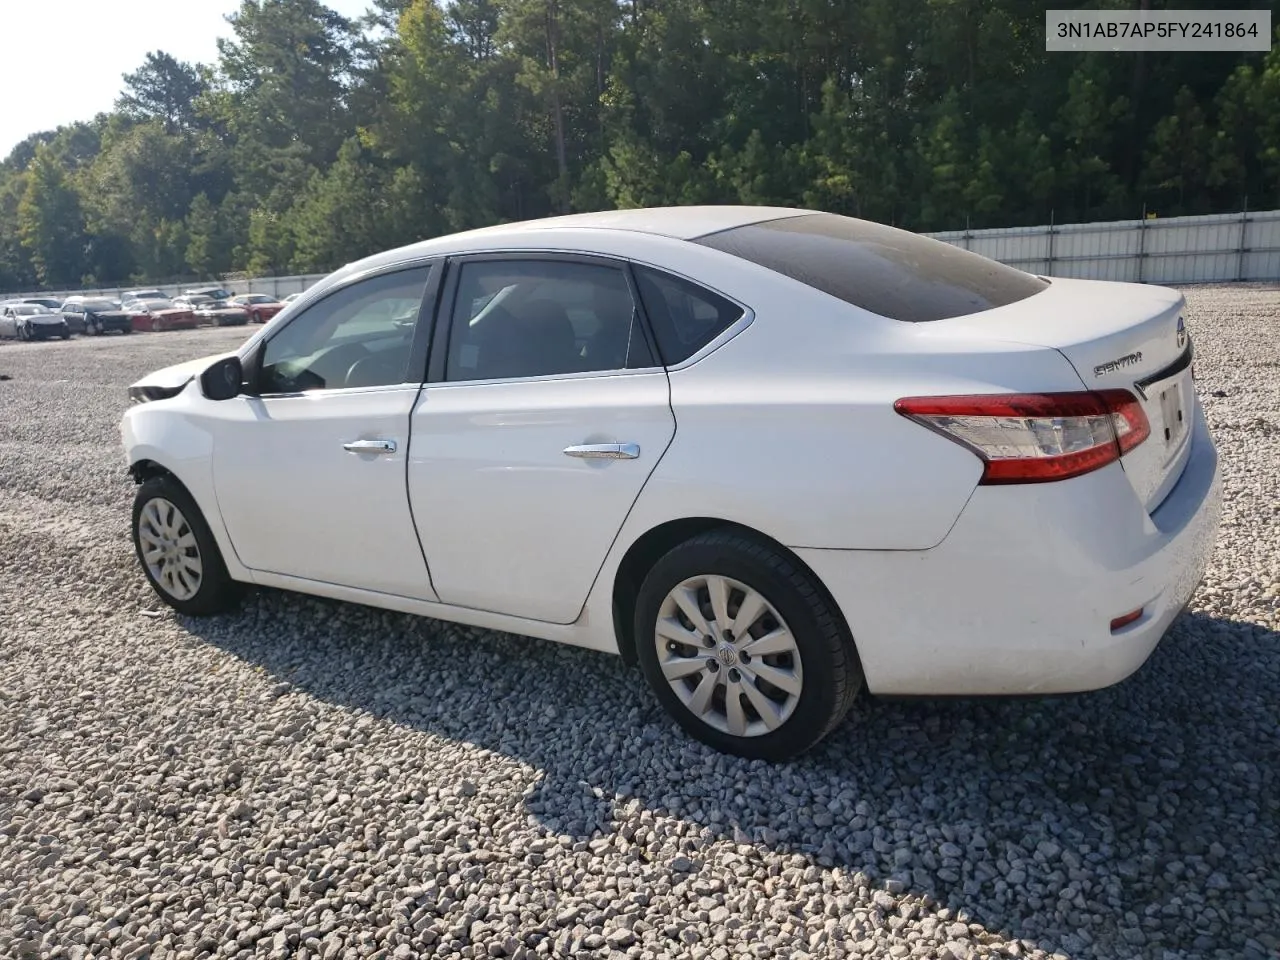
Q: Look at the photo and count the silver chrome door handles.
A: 2